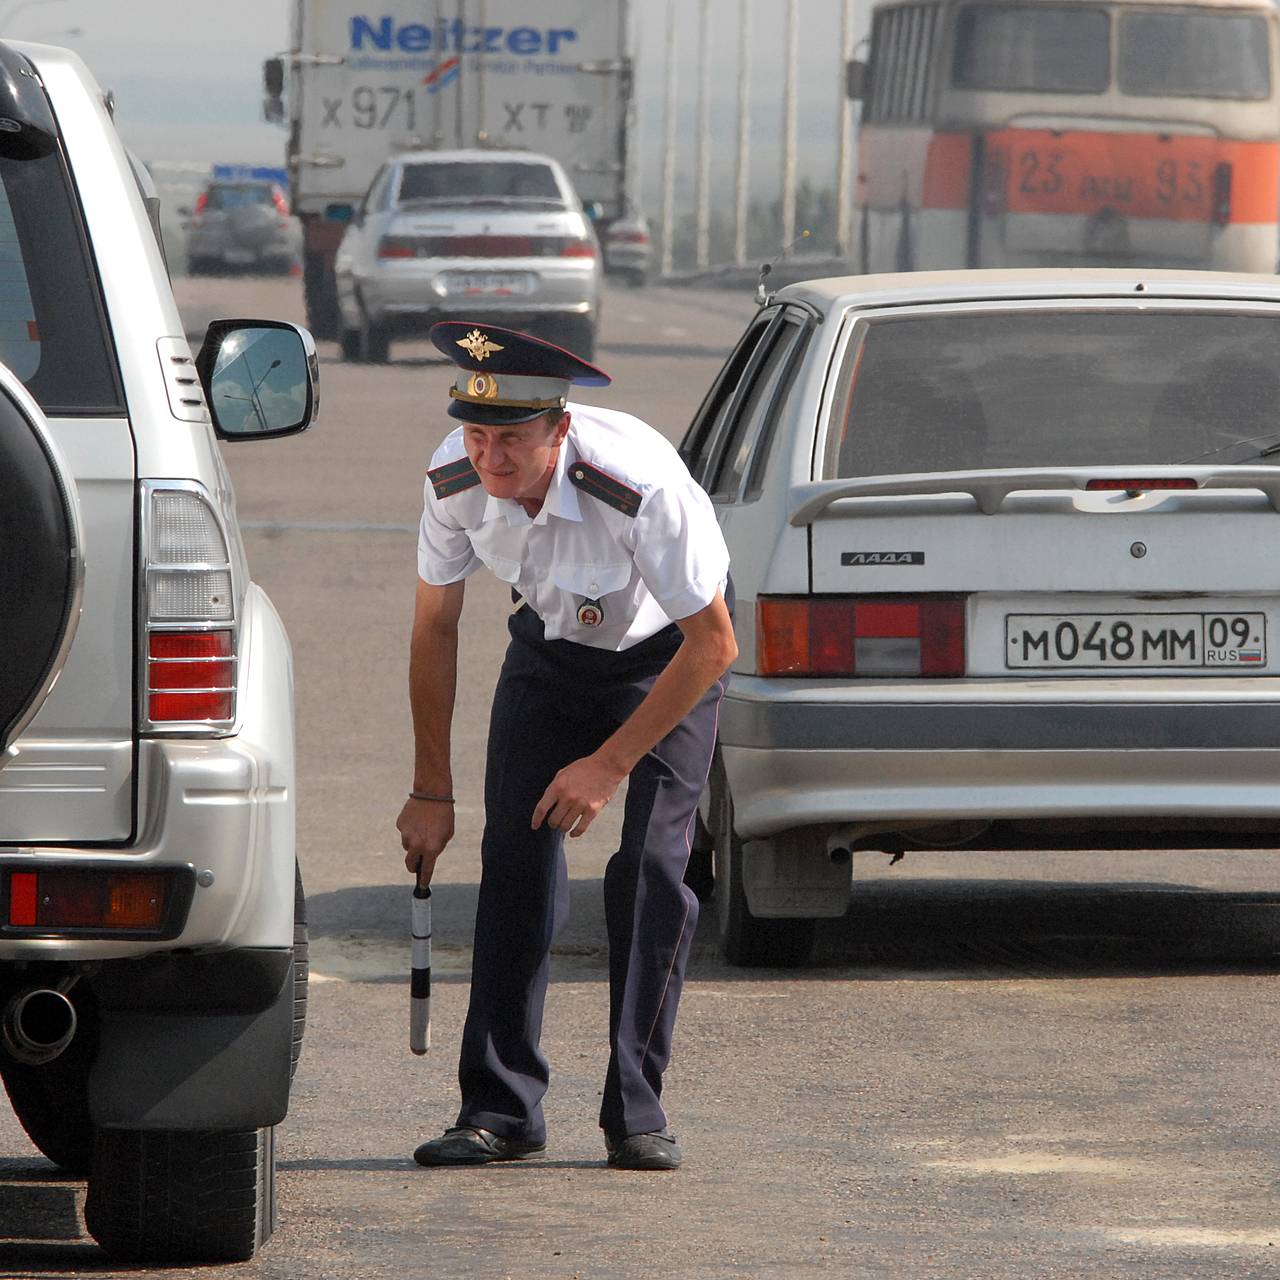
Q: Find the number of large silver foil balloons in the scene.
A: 0